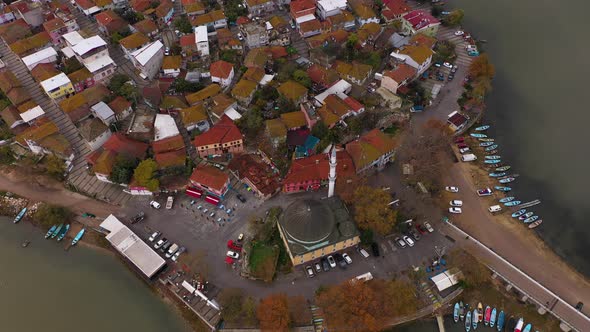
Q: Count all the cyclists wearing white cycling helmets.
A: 0